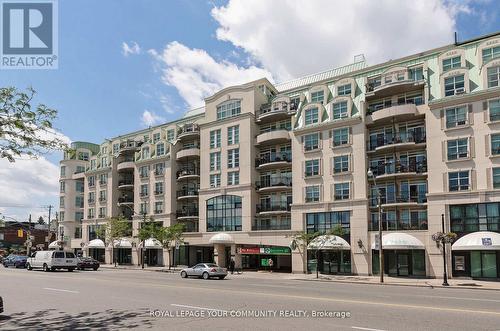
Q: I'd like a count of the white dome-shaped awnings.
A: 8